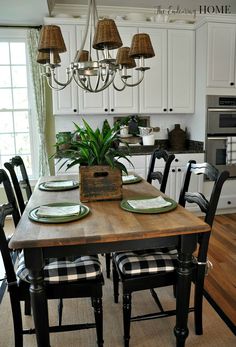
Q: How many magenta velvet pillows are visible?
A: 0